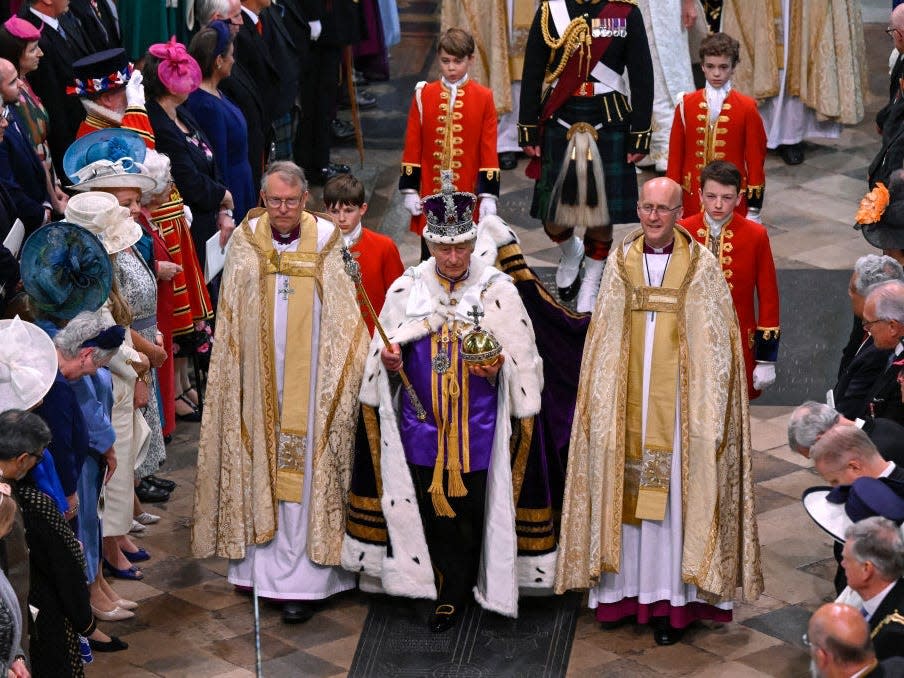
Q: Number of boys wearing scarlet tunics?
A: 4